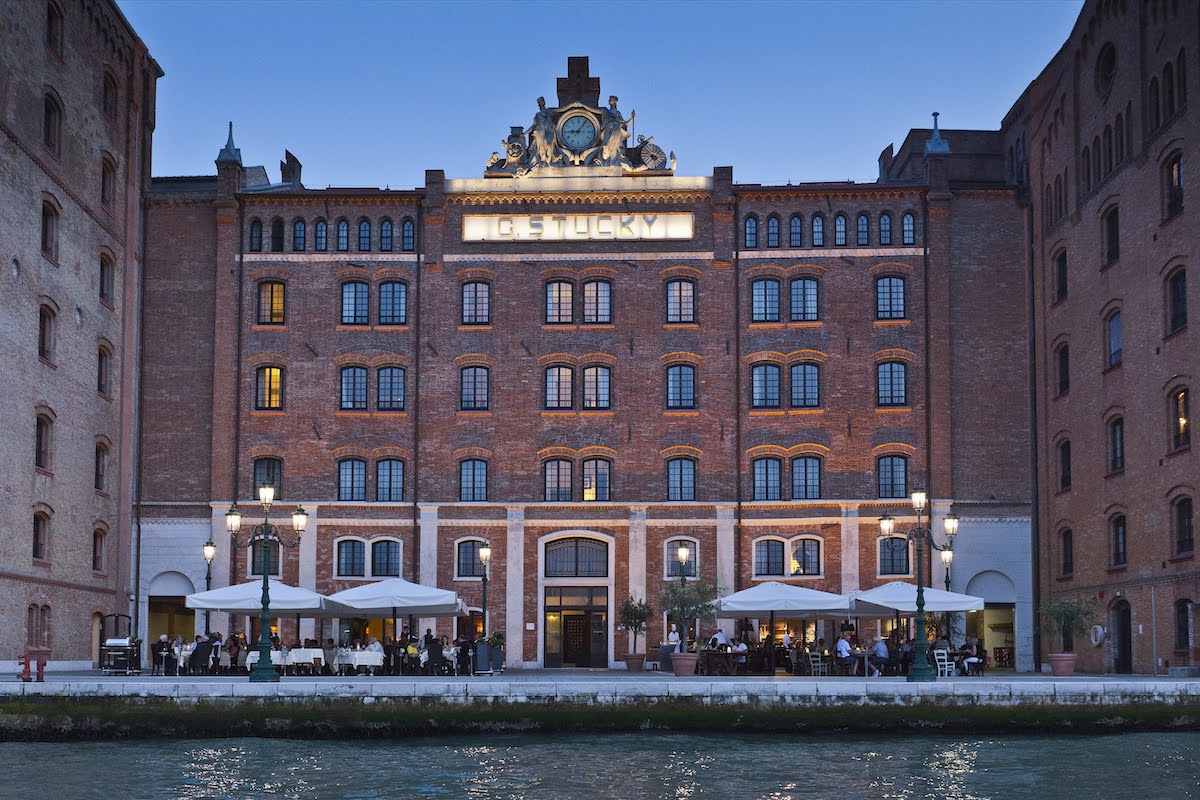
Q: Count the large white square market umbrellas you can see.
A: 4